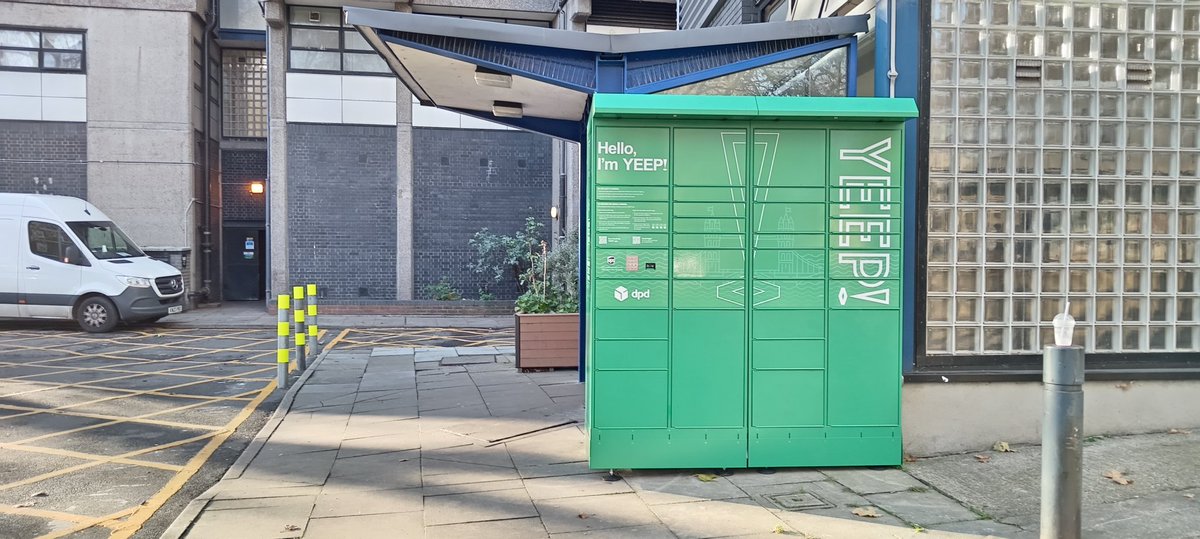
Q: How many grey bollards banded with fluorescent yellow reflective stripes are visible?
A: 3